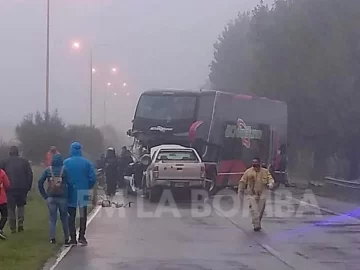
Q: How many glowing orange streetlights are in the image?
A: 7